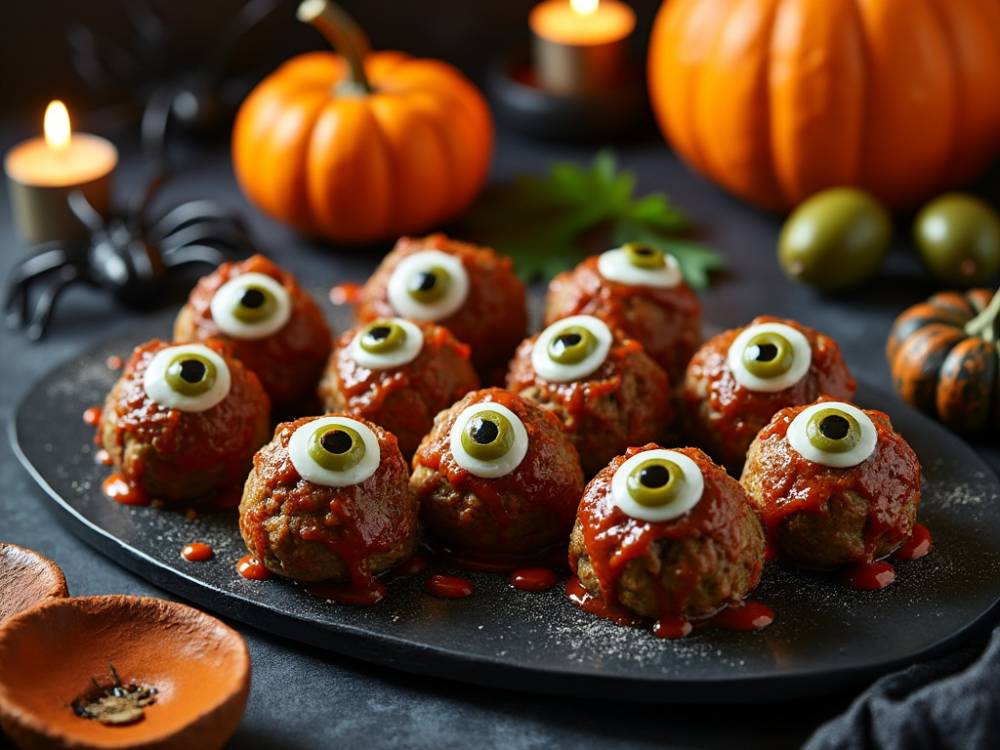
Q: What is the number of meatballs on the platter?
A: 11